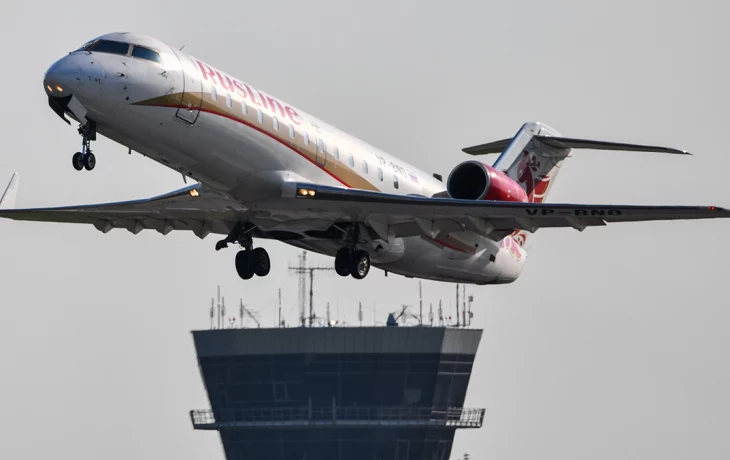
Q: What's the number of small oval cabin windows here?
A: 13